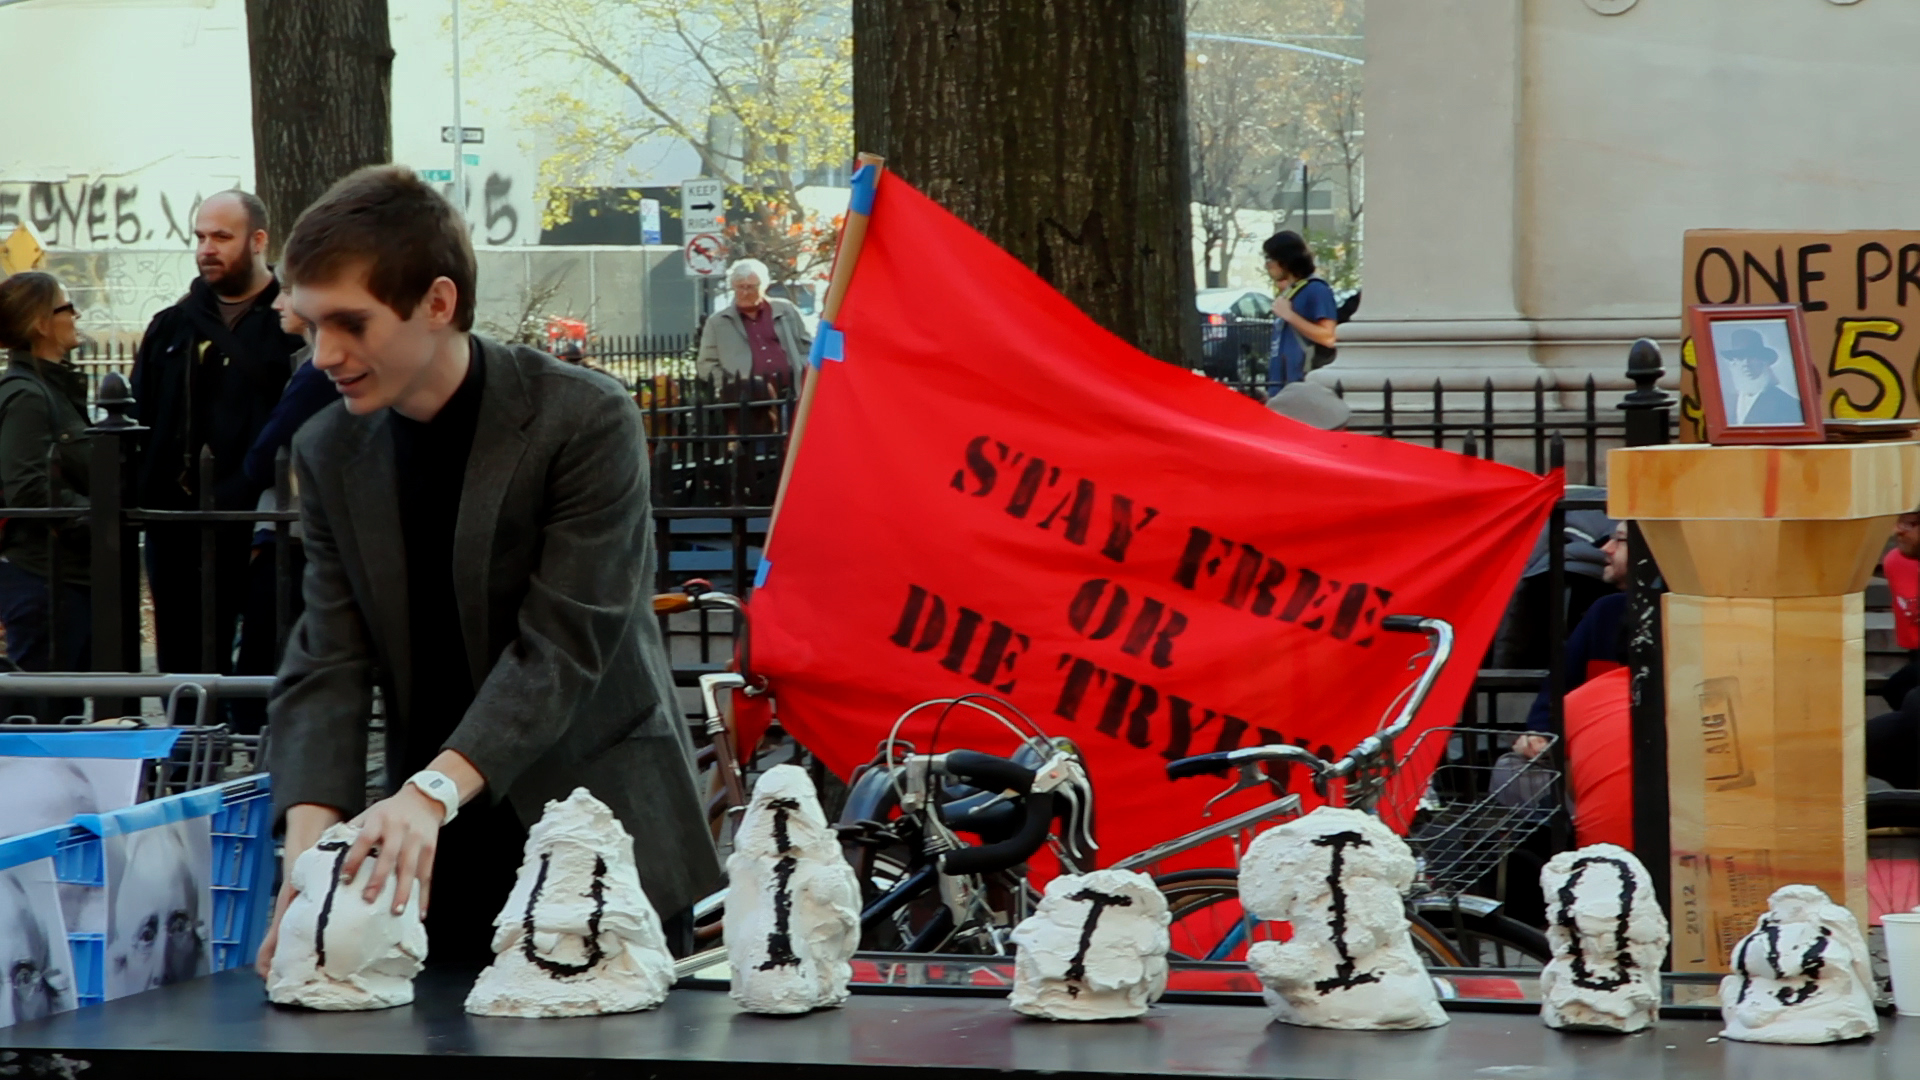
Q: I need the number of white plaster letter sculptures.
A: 7